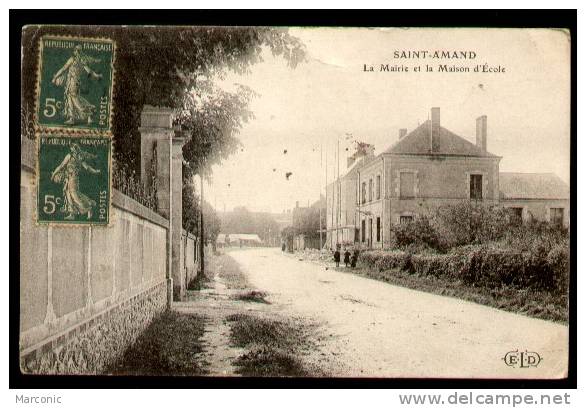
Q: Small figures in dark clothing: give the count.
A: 3